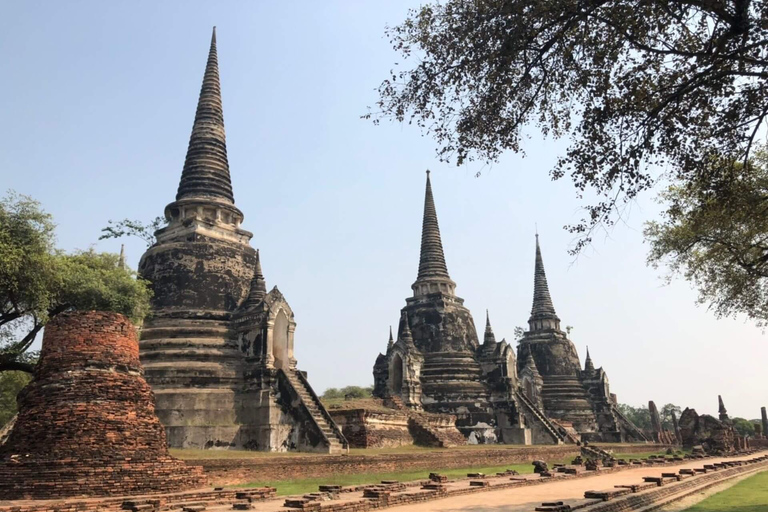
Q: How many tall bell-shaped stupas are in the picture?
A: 3